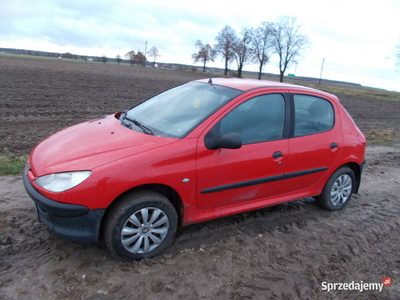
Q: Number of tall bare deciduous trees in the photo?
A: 5